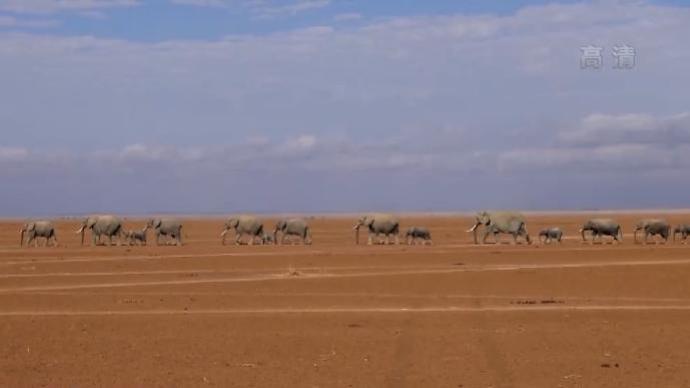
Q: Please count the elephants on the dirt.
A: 14